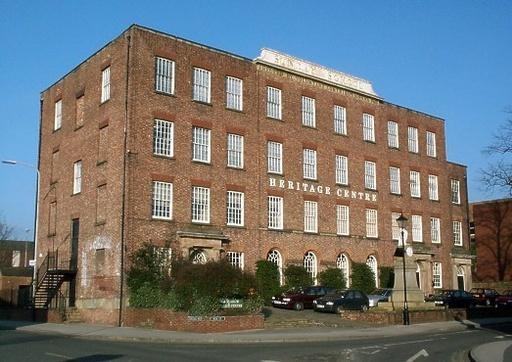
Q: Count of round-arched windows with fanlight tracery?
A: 4